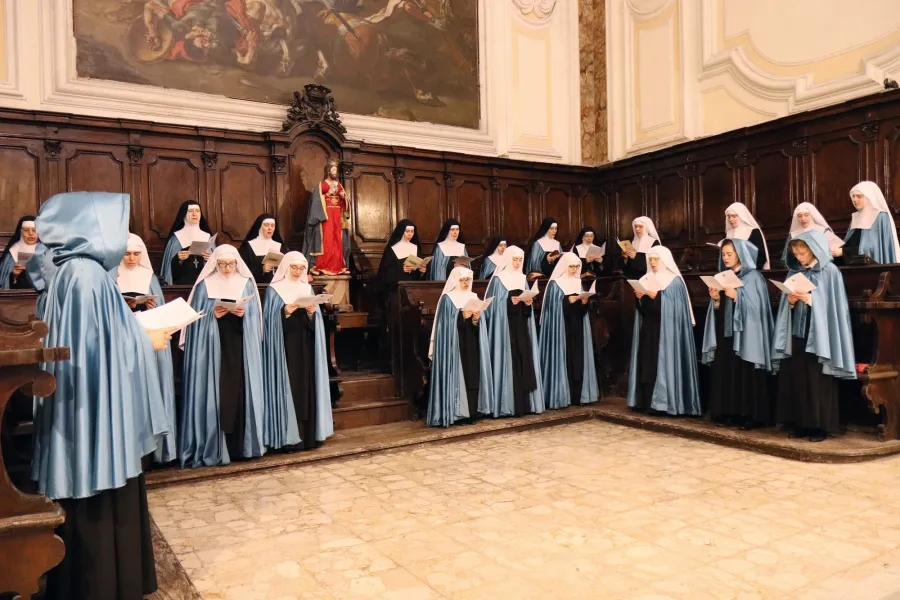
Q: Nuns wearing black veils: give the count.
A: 8